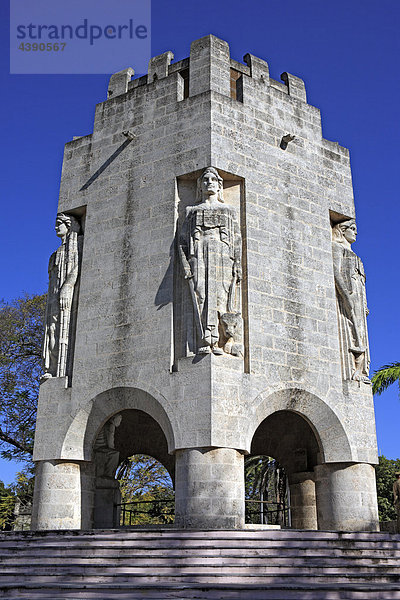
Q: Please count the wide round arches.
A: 2